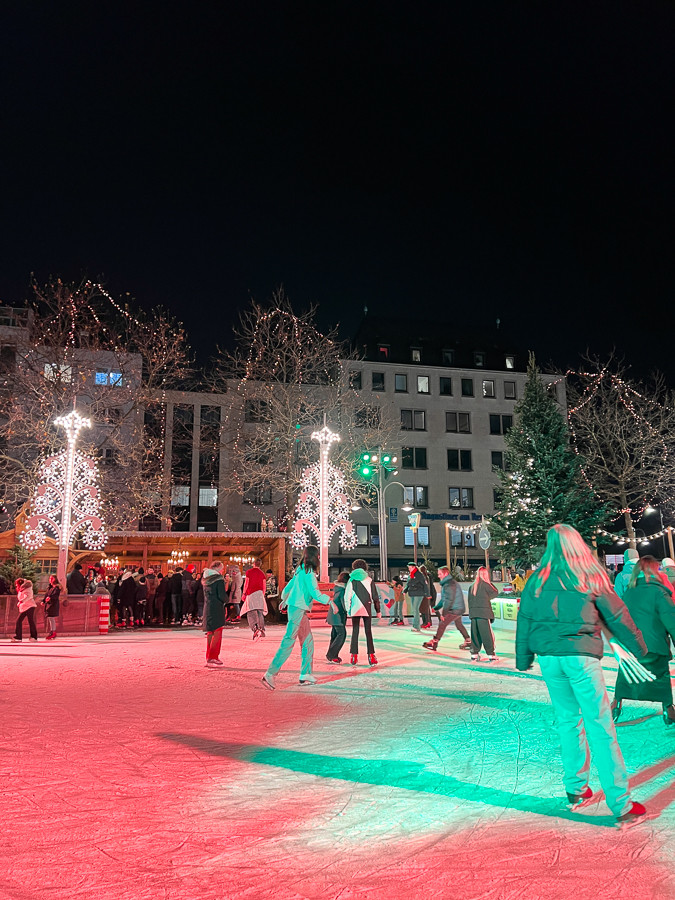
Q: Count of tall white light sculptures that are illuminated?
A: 2